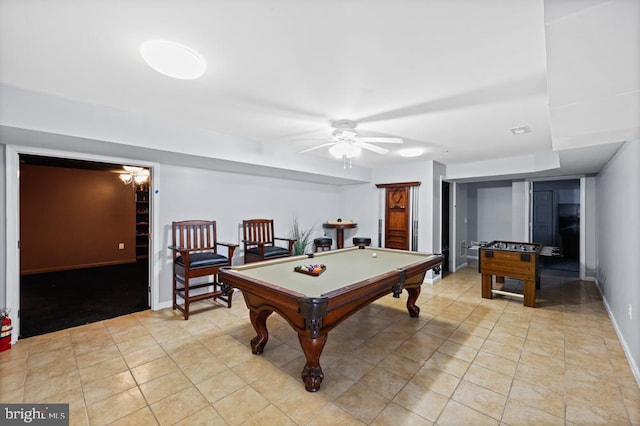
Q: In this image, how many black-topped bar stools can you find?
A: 2